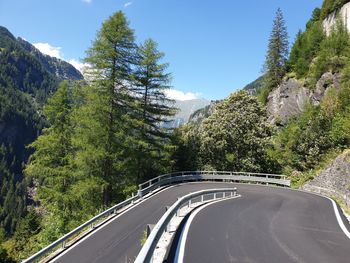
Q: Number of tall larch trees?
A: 2